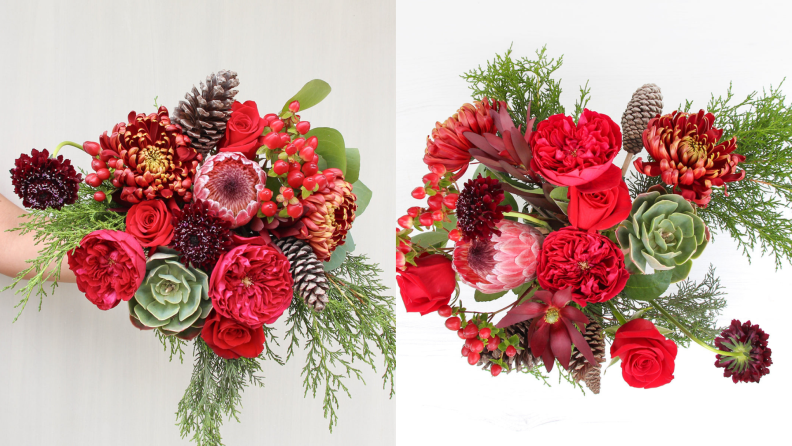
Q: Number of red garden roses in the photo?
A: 4